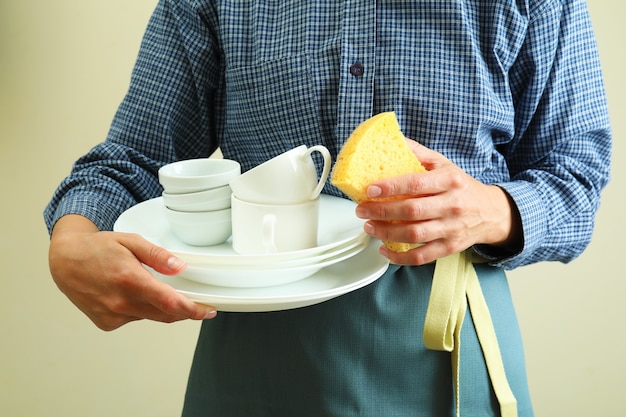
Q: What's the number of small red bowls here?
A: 0